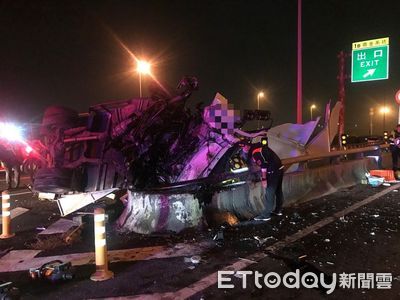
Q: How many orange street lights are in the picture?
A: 4